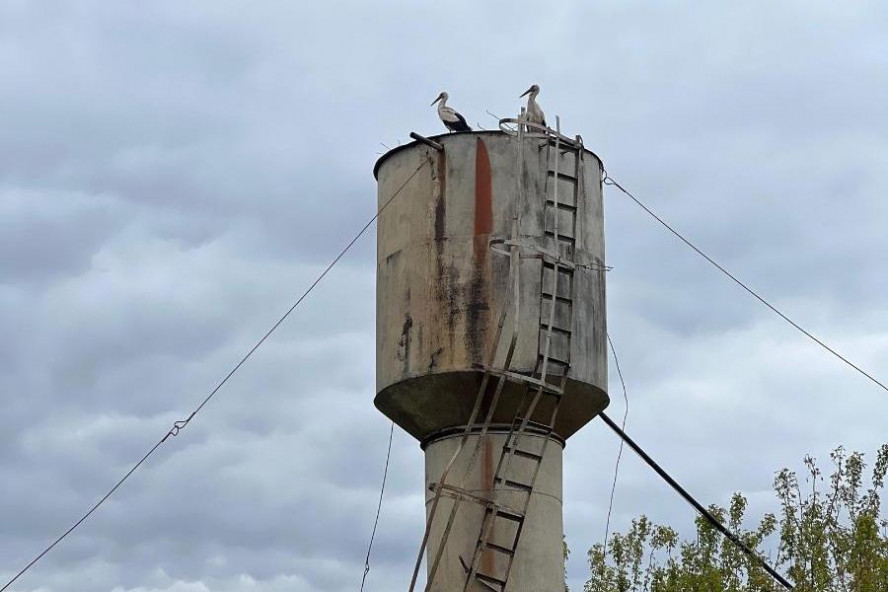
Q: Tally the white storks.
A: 2